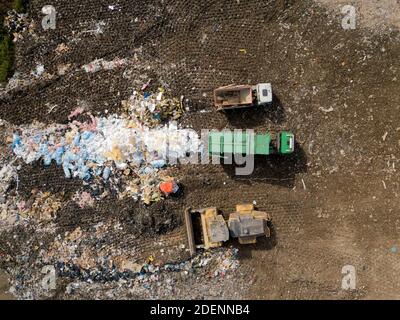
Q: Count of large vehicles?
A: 3